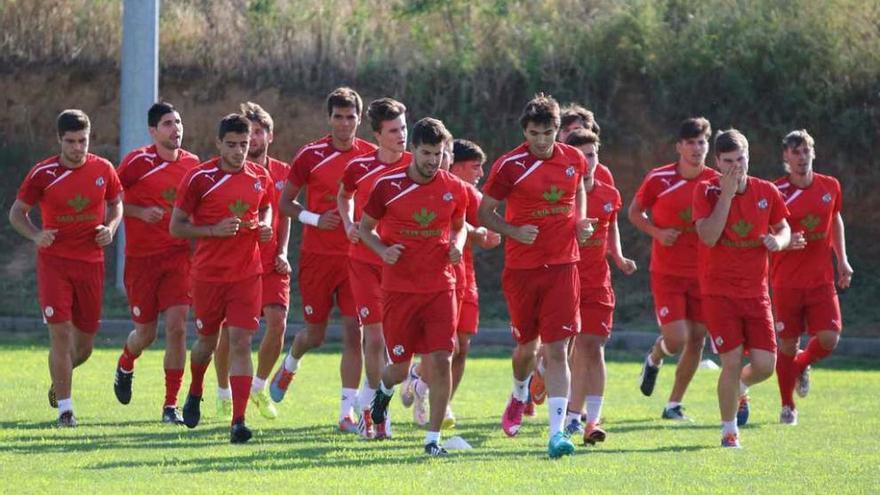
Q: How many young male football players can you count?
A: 15